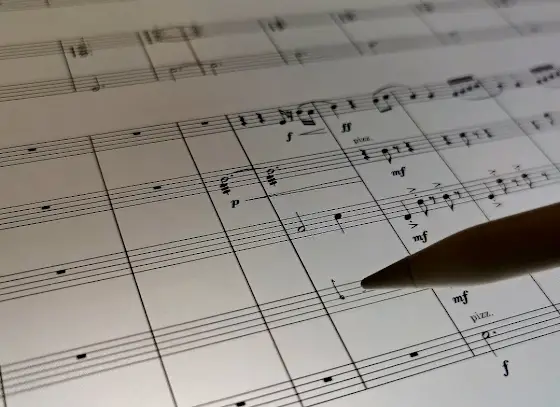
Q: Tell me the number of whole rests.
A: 10